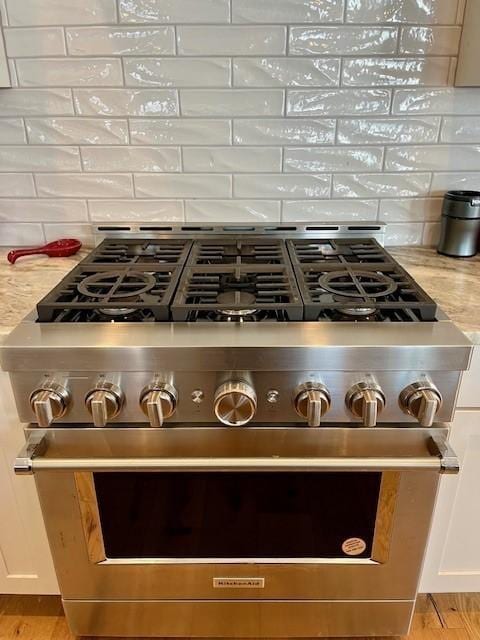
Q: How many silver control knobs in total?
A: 7